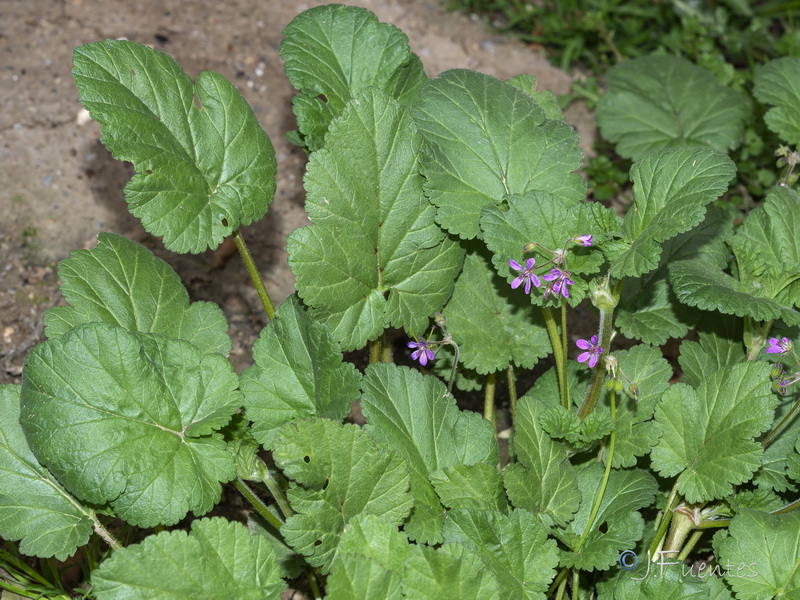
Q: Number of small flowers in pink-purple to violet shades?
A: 6